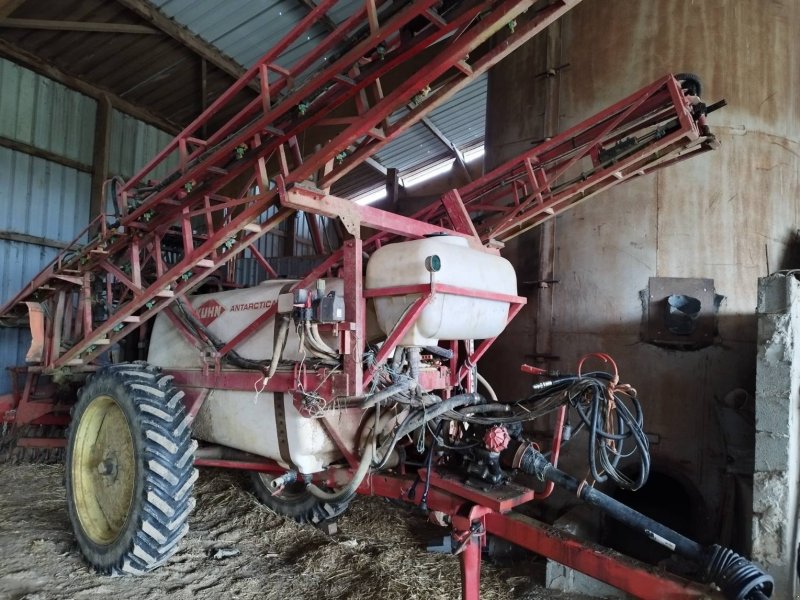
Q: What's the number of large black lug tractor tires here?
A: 2